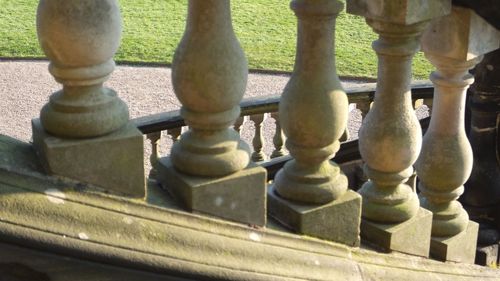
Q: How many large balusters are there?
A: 5